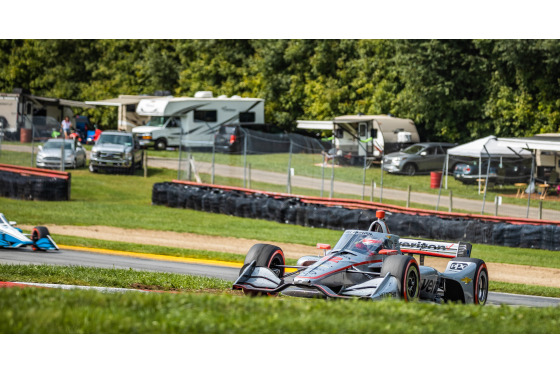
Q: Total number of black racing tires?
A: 4